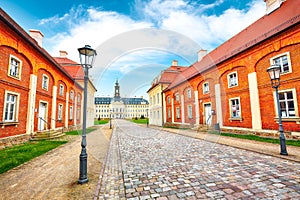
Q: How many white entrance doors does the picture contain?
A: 2